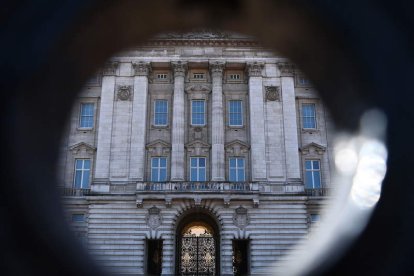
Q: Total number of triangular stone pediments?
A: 5